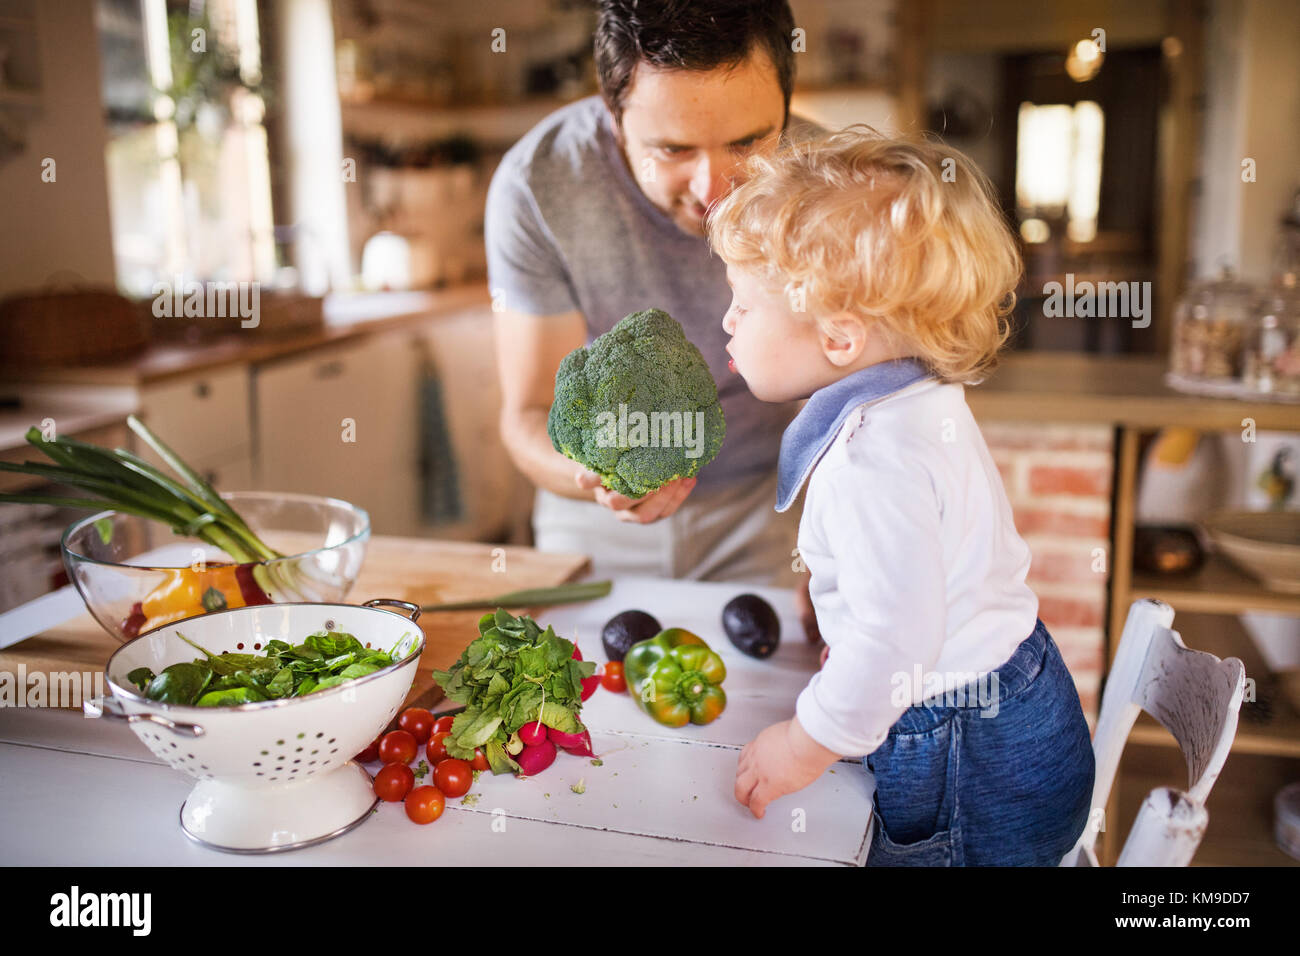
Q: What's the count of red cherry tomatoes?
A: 10